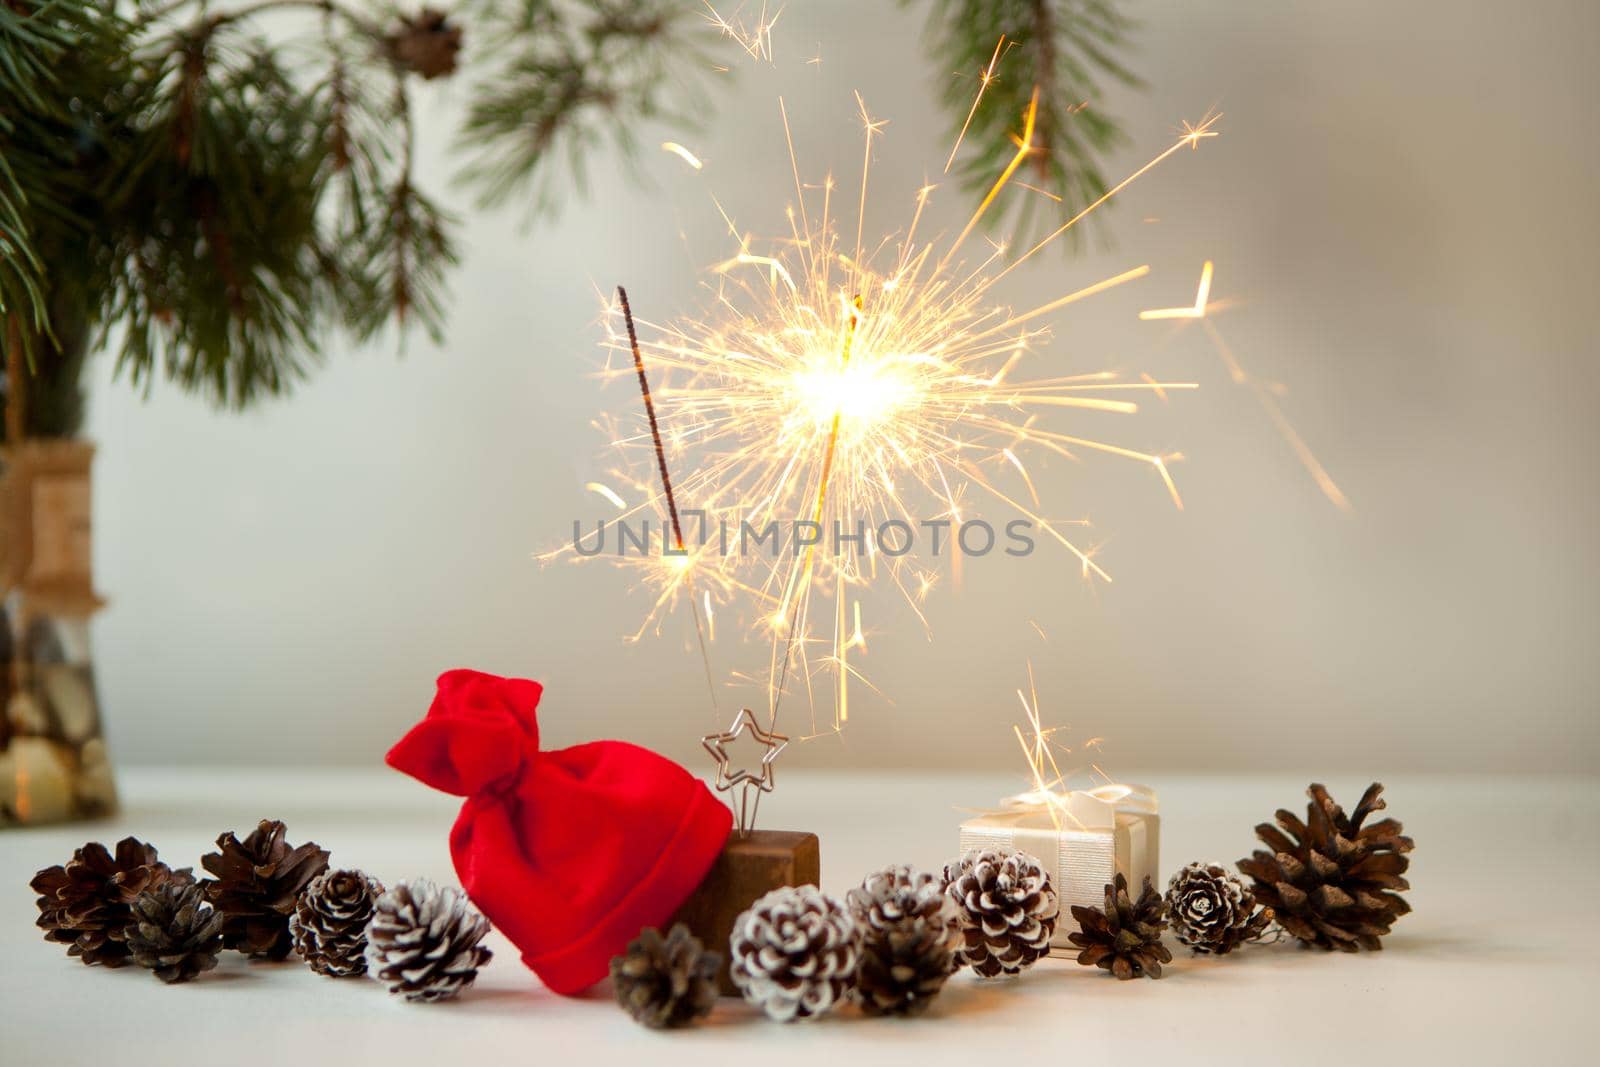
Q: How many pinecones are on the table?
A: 13